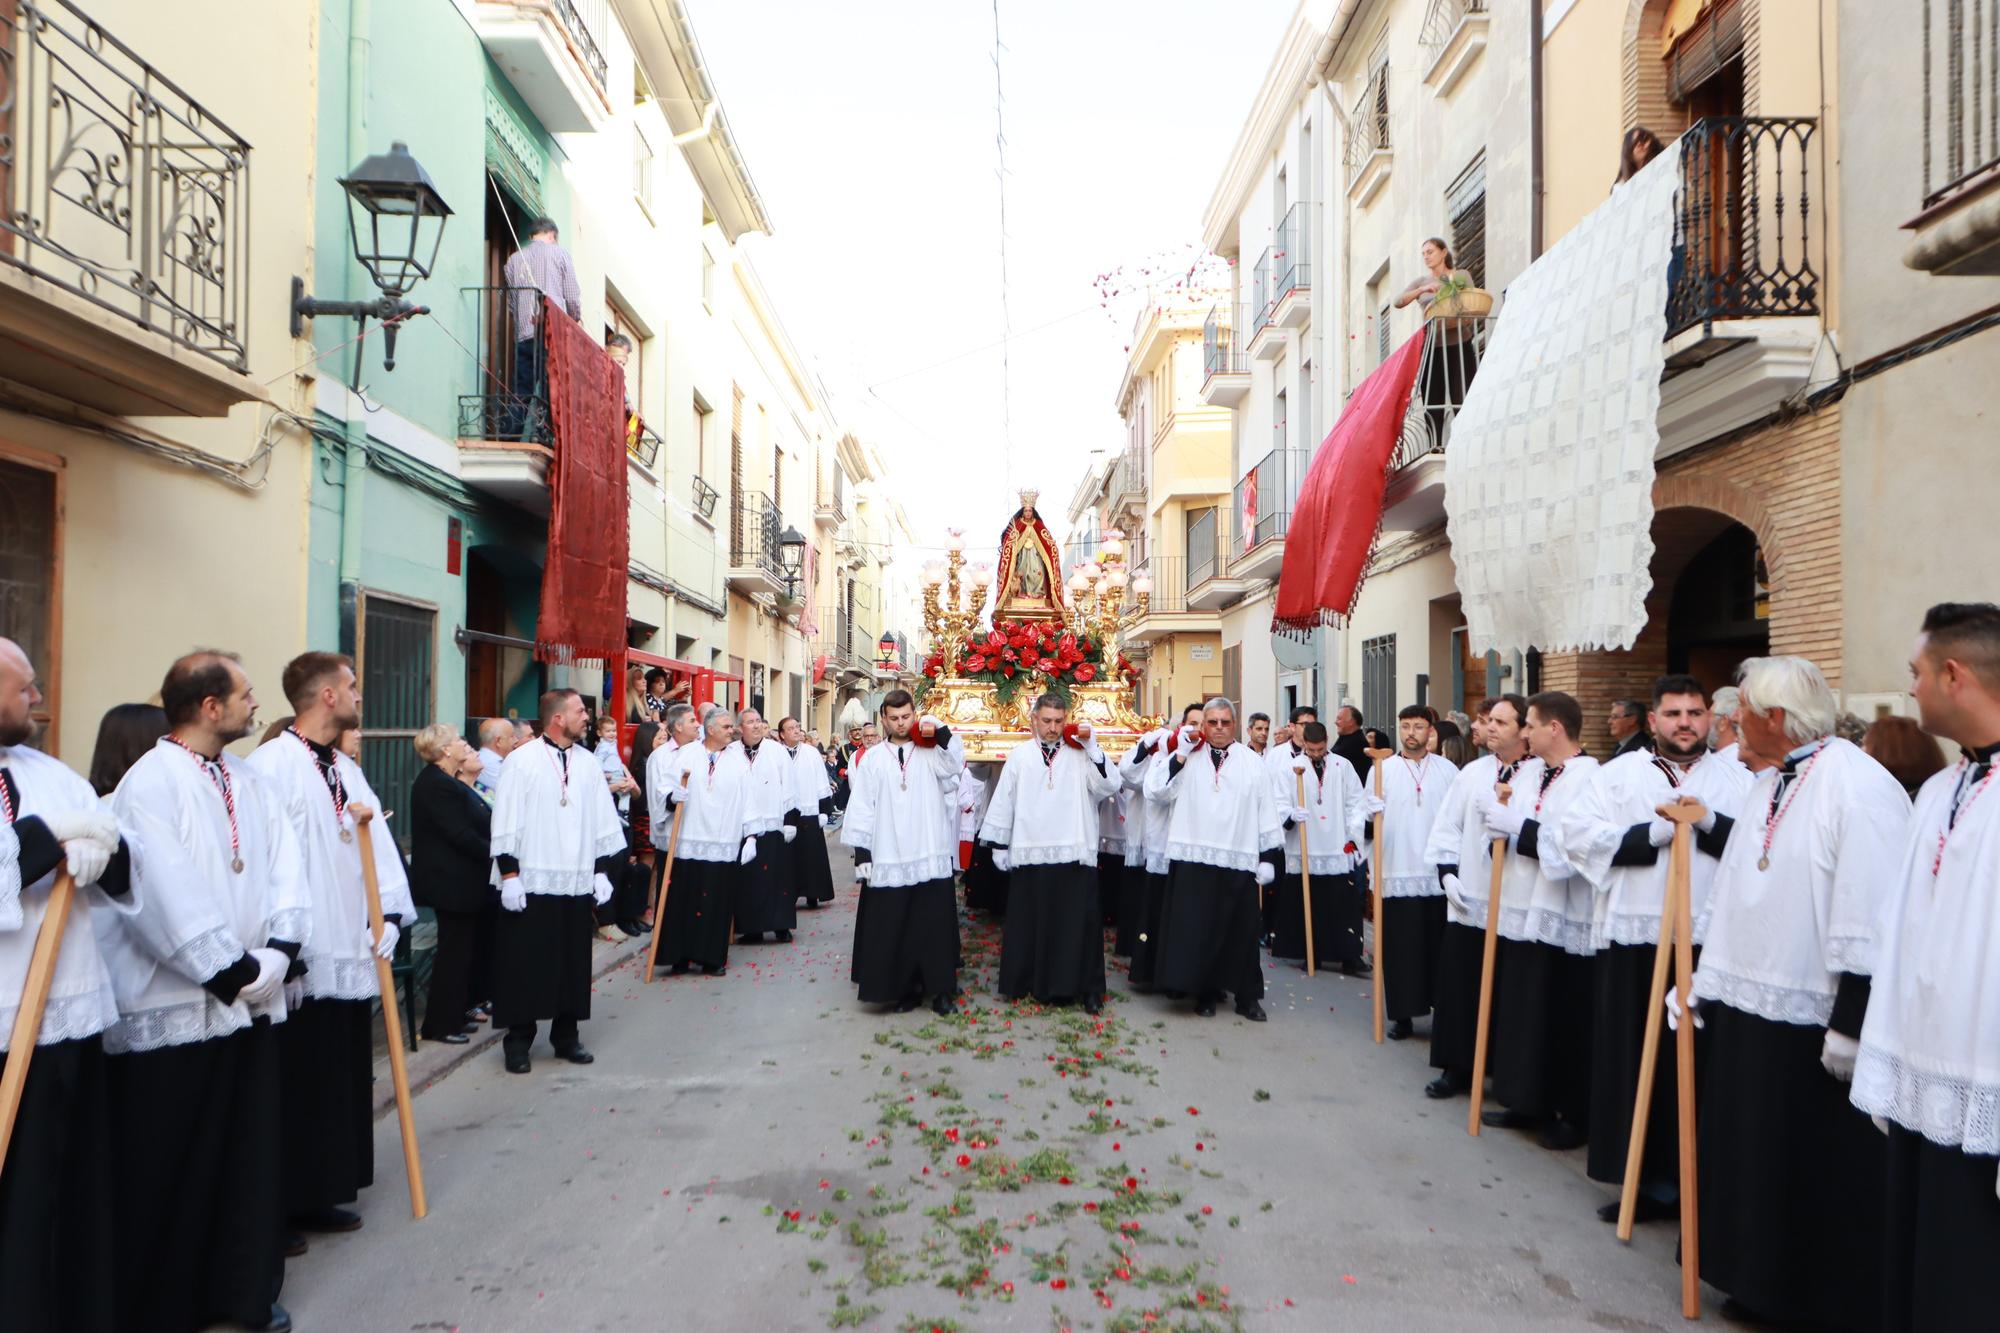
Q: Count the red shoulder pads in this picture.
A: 3